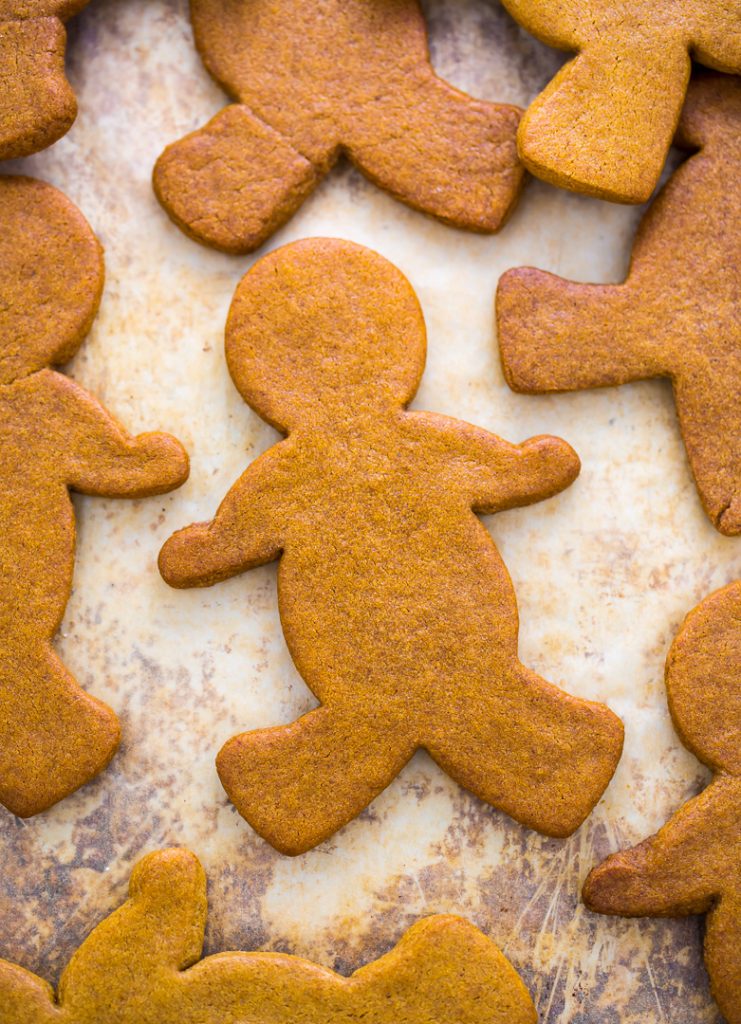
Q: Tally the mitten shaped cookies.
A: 0